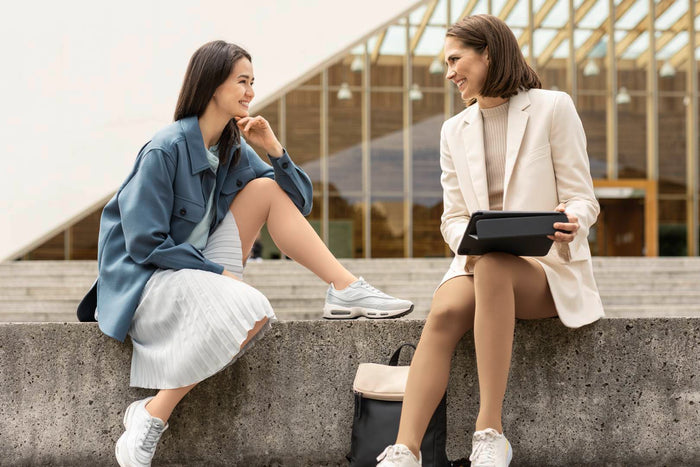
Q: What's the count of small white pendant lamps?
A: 7